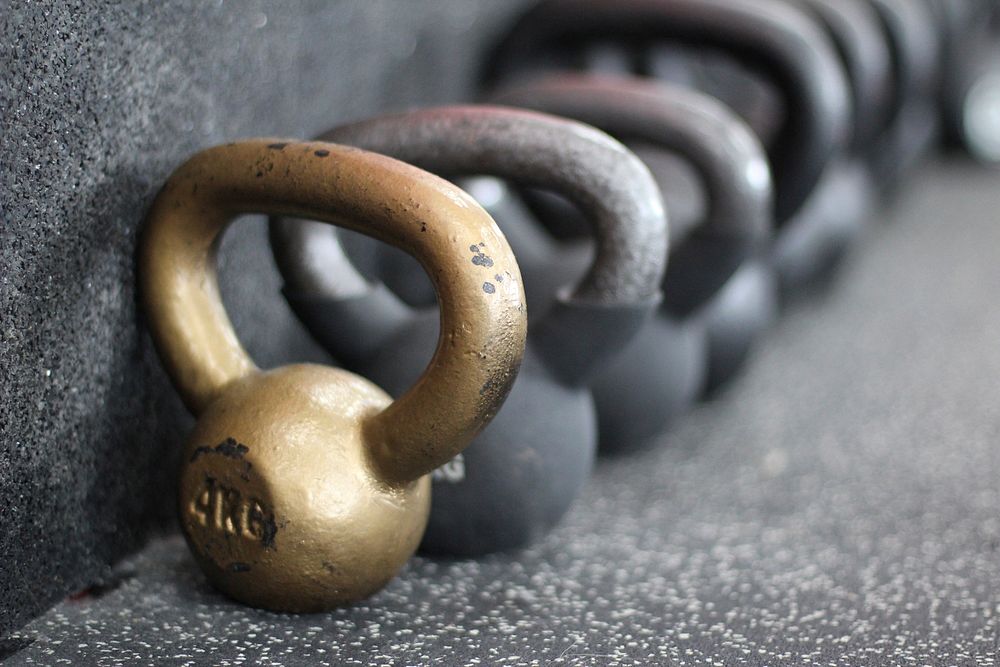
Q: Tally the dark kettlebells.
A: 5